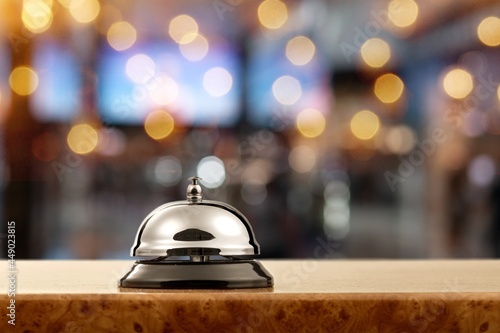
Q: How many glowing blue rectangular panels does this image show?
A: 3